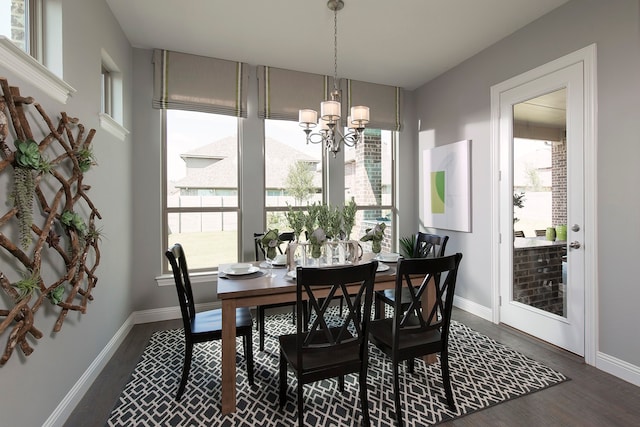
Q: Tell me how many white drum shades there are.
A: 5